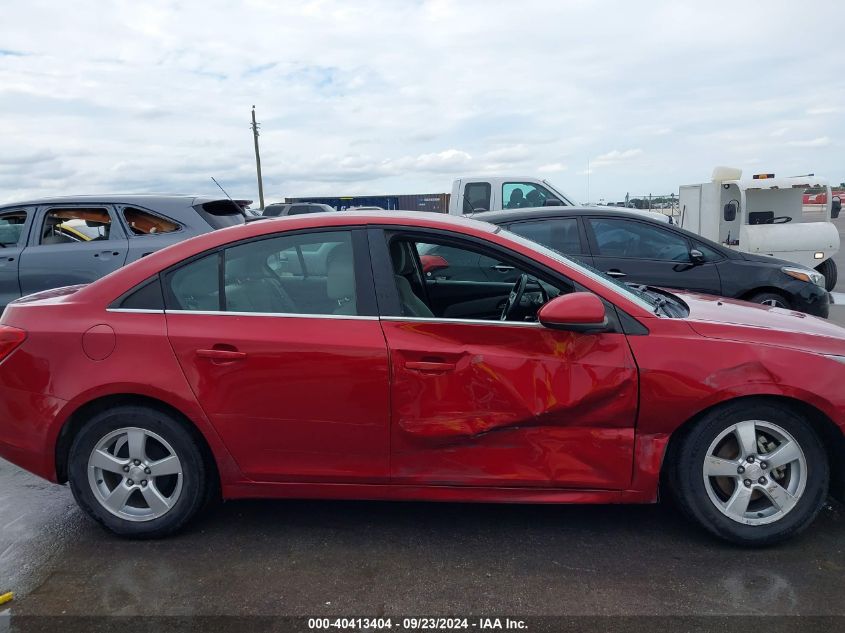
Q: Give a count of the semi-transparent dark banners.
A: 1